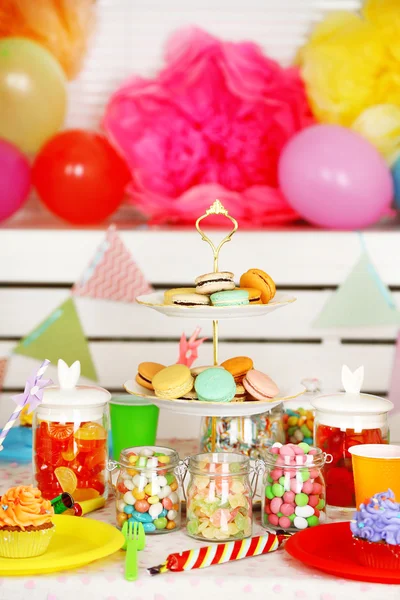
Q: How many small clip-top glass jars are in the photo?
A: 3